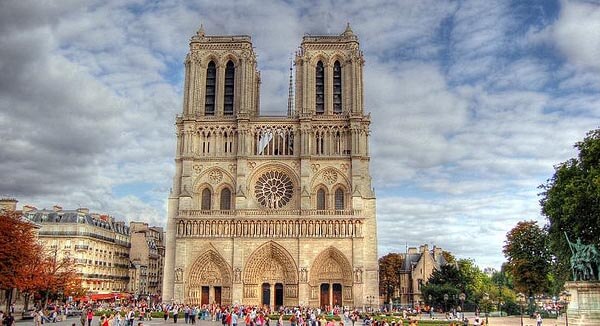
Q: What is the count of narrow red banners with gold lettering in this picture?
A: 0